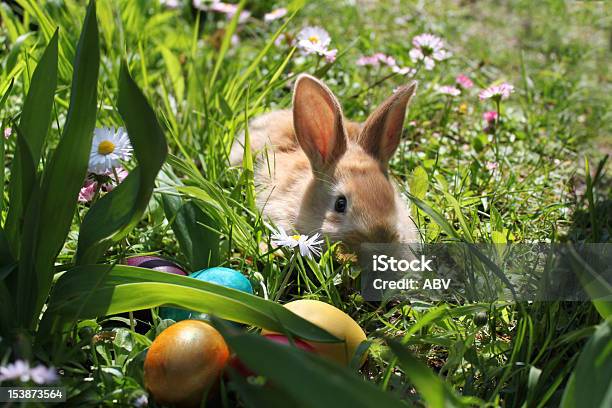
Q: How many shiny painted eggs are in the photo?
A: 5